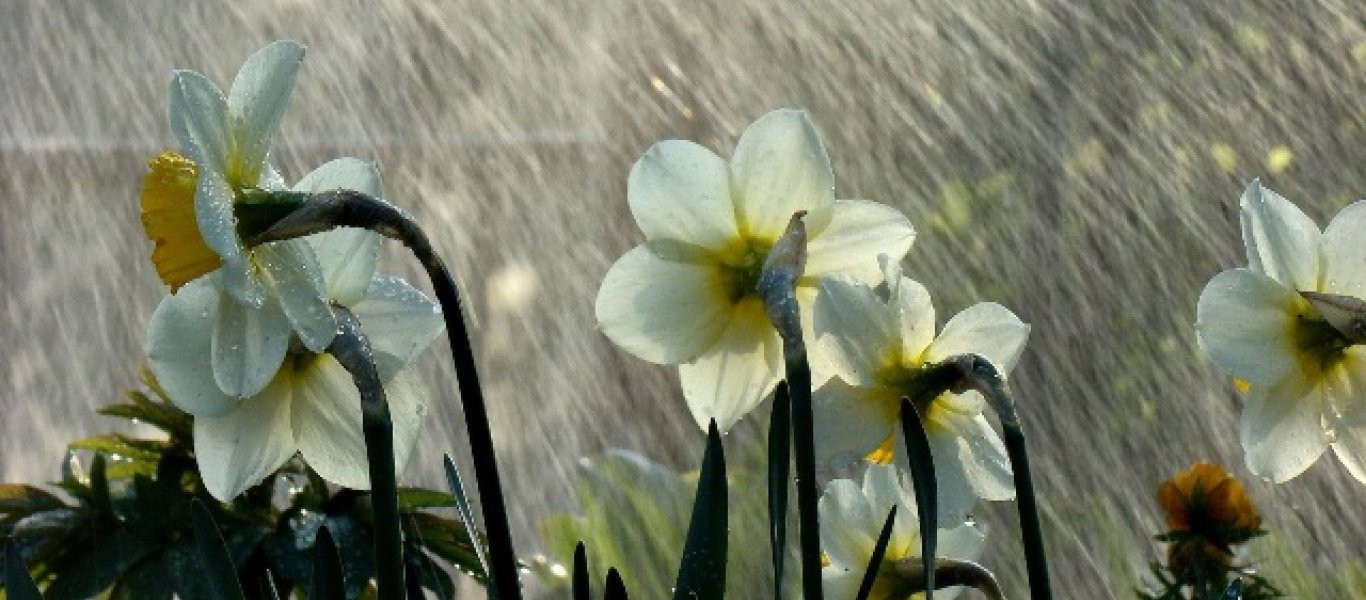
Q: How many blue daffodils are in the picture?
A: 0